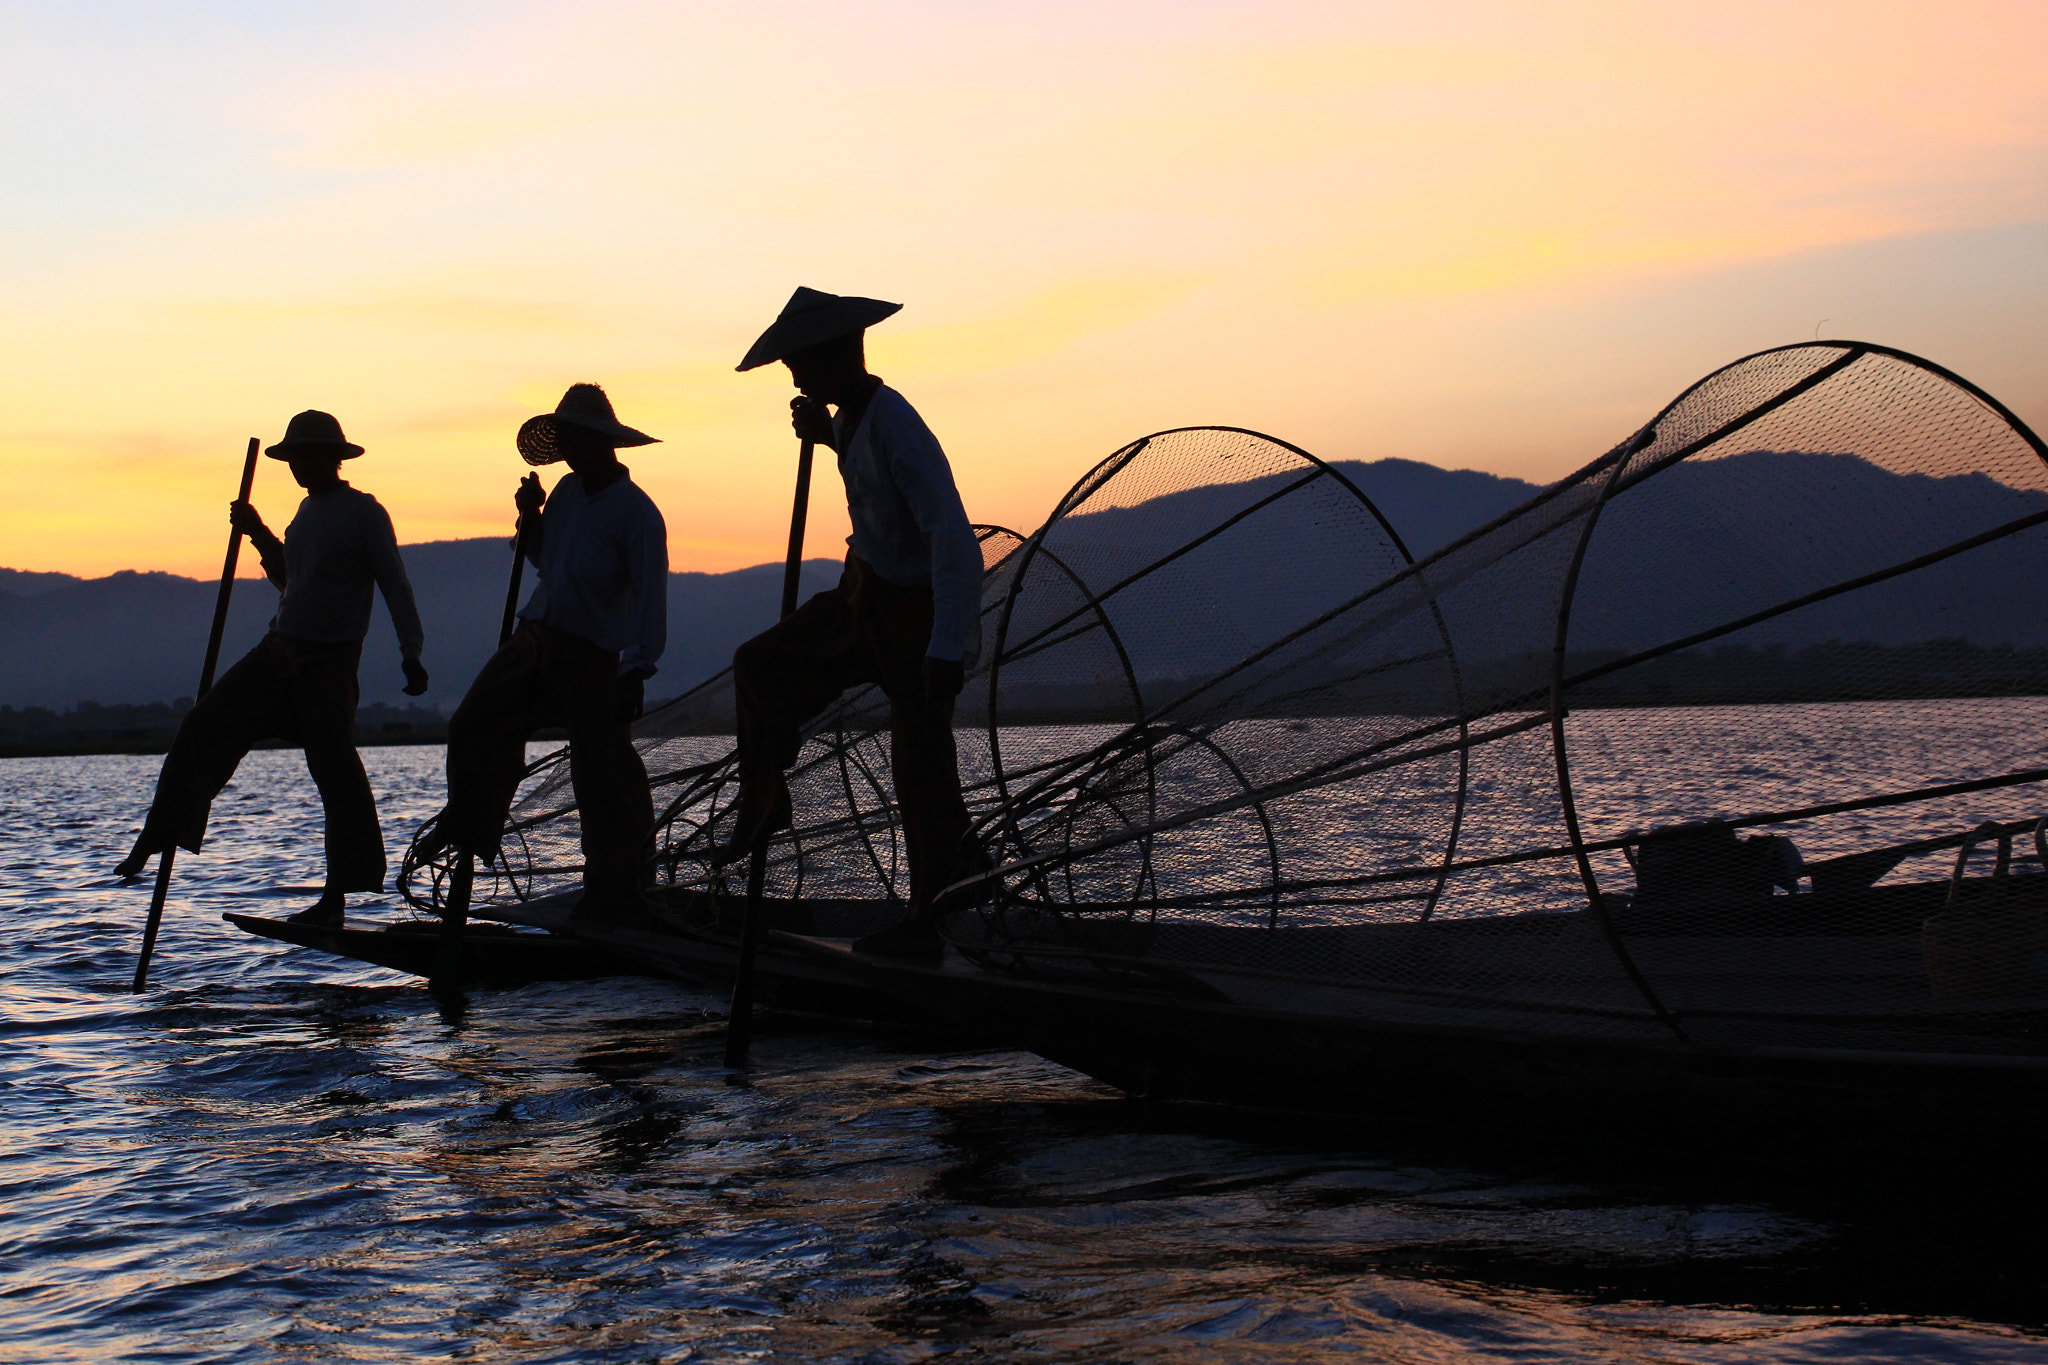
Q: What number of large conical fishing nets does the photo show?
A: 3